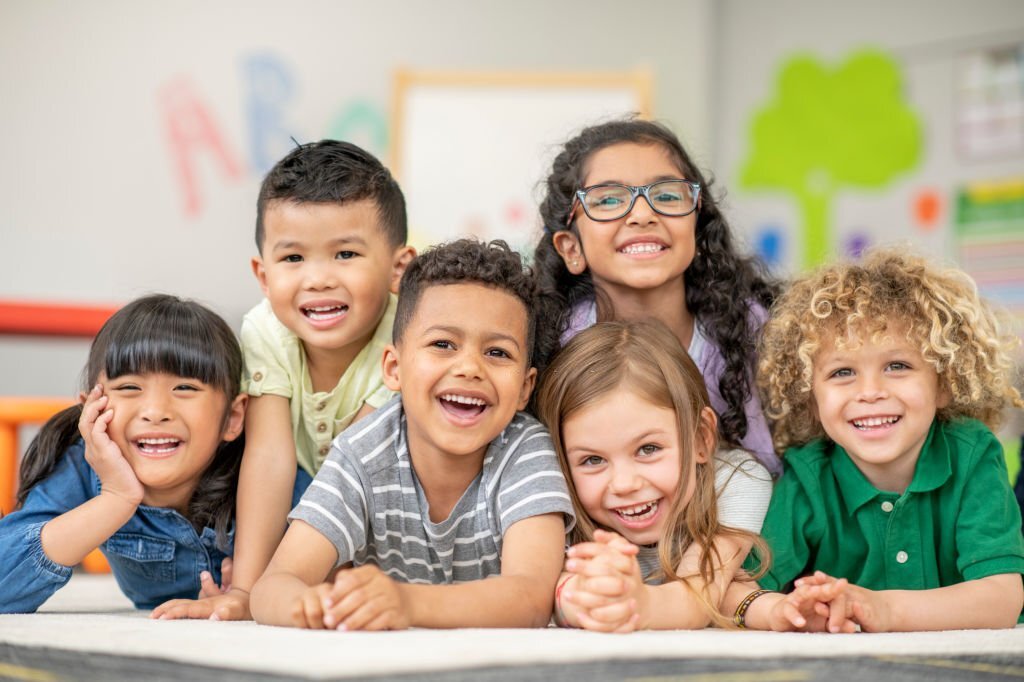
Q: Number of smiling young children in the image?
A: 6